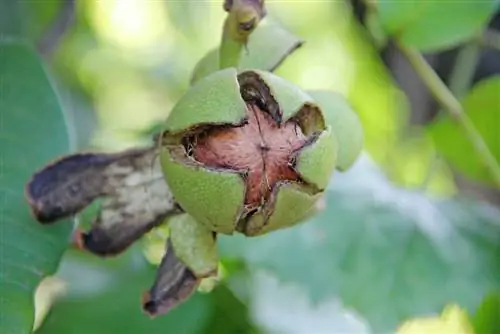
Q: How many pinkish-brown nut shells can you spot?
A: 1